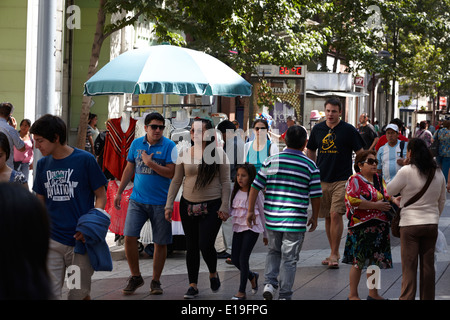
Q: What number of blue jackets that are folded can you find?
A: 1